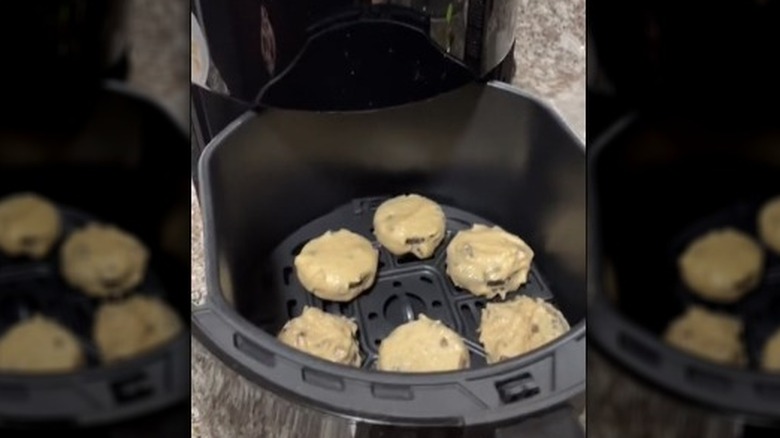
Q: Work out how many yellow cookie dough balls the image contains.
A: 6